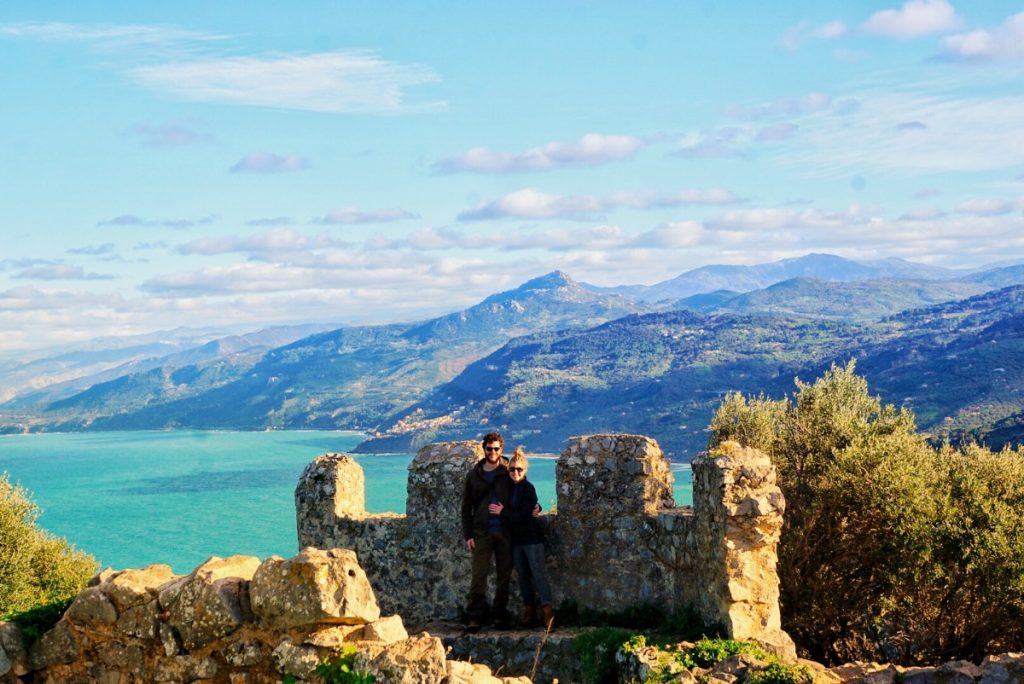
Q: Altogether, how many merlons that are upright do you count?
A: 4